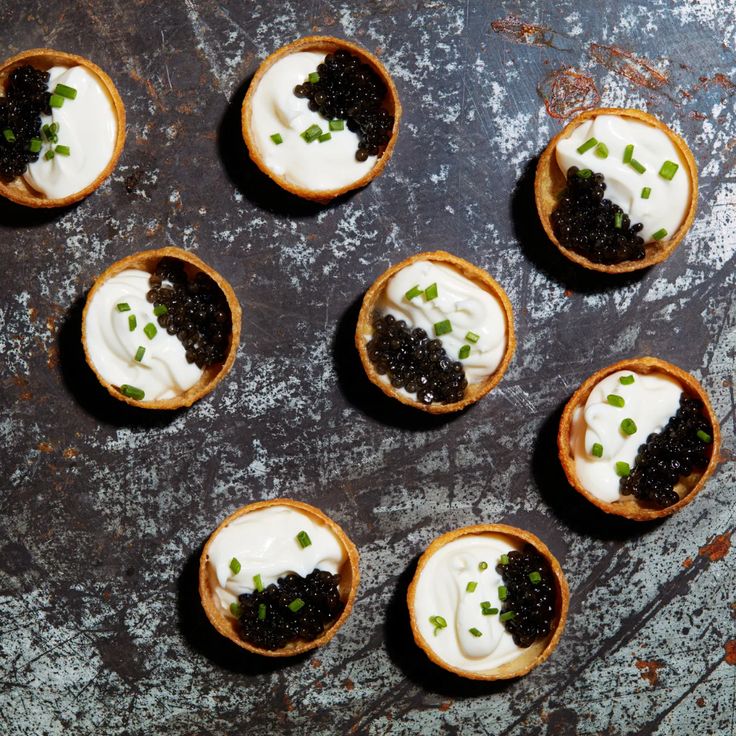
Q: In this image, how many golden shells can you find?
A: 8